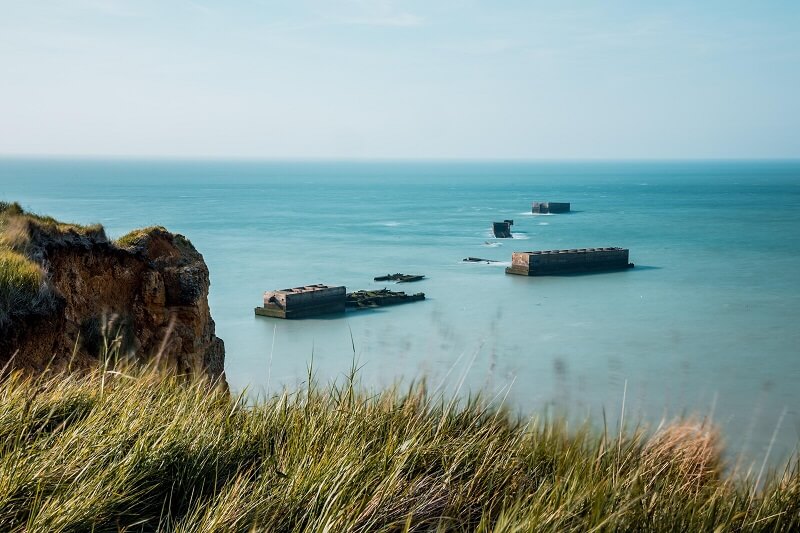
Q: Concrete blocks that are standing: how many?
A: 4